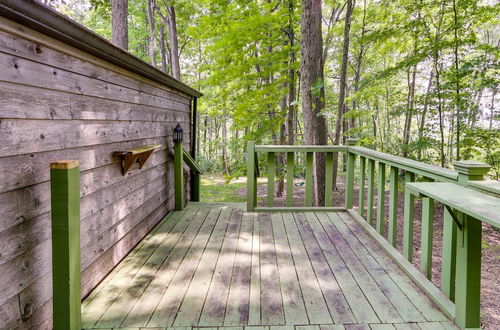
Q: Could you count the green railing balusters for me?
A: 11